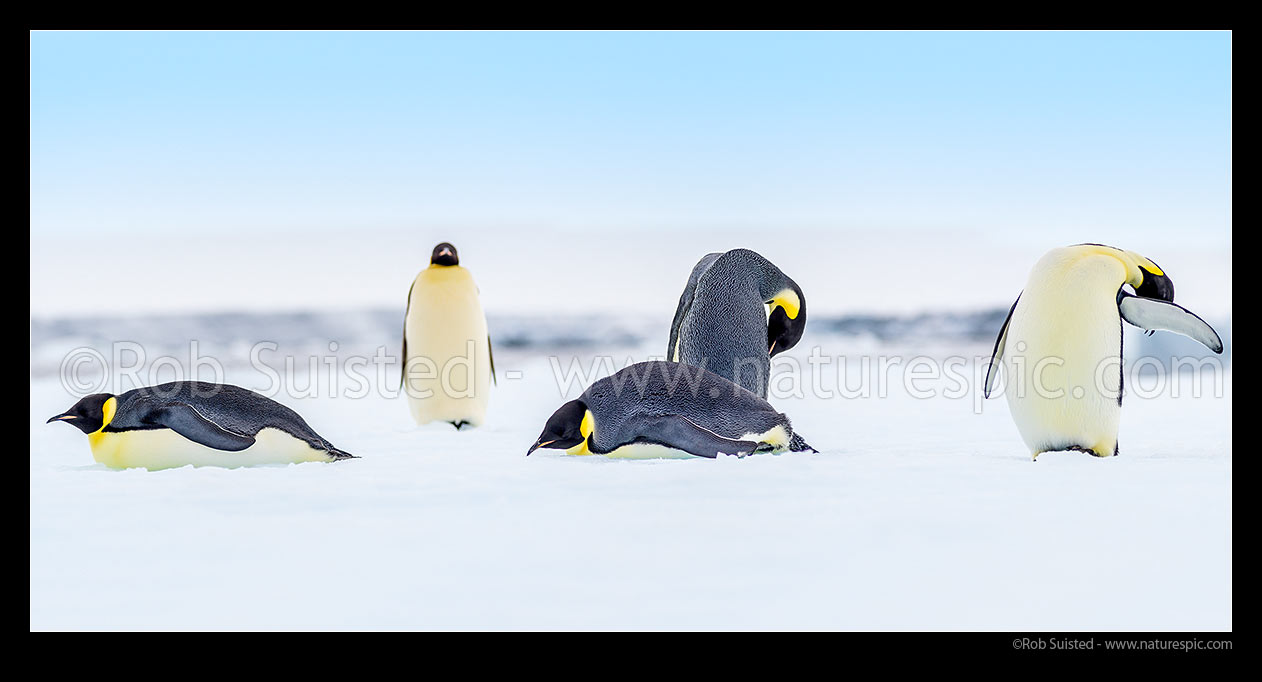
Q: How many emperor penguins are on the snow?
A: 5